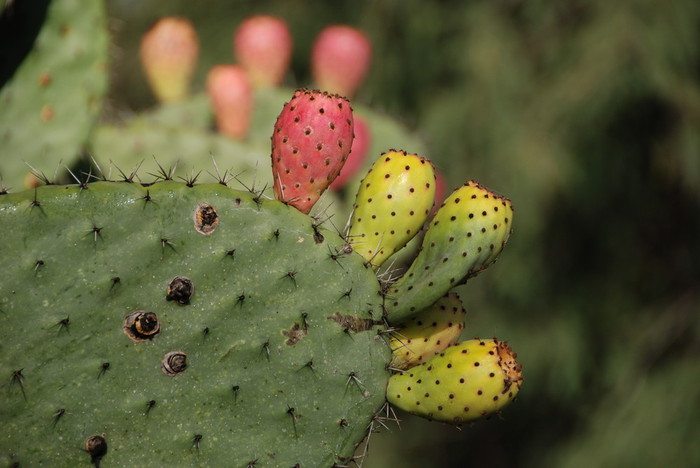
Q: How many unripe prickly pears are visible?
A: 4